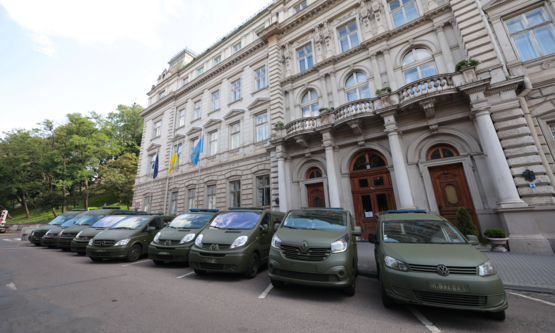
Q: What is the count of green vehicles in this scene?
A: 9